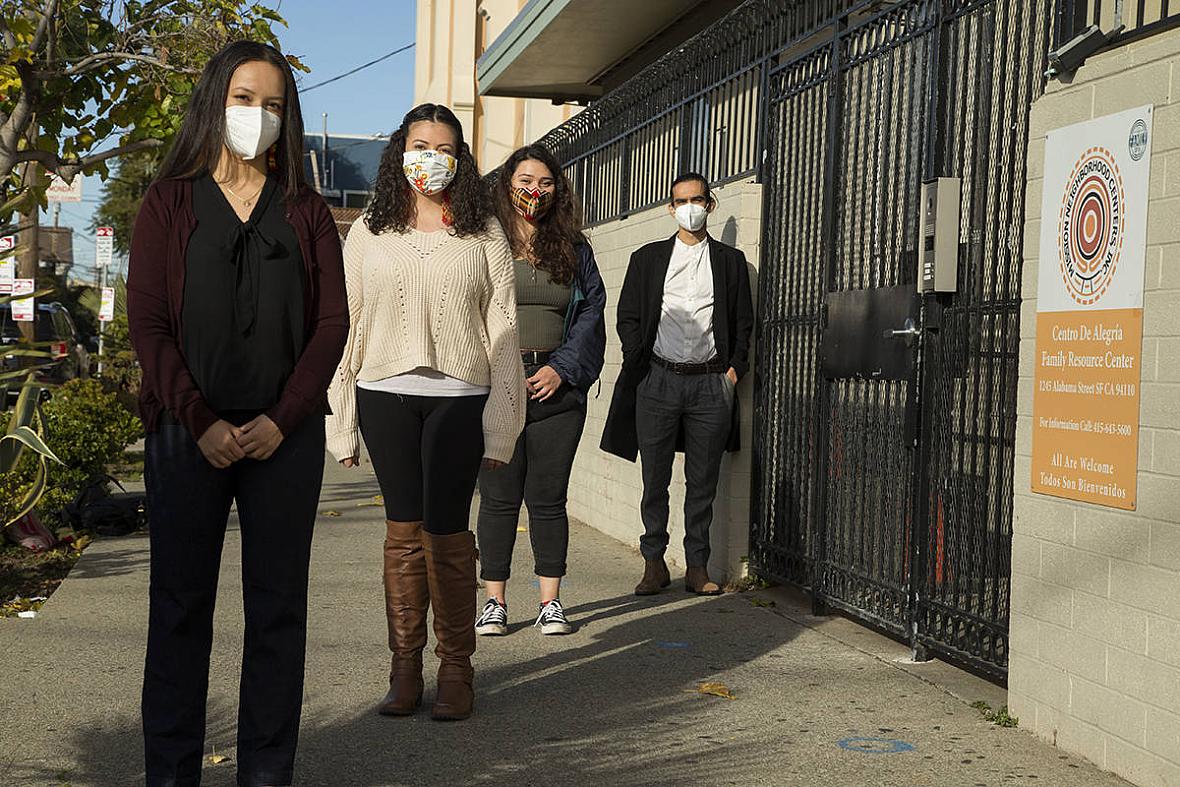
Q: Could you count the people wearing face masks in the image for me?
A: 4